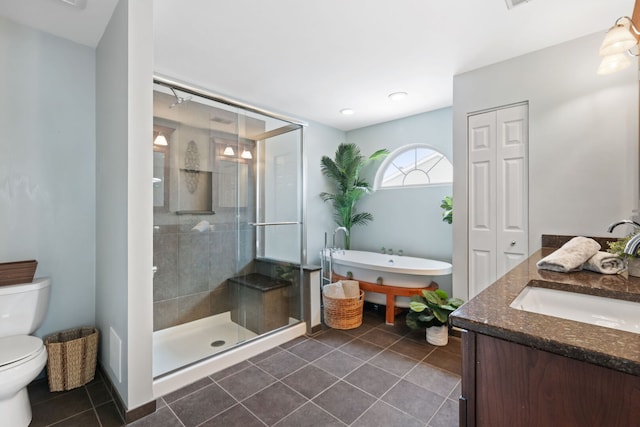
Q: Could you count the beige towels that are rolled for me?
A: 2